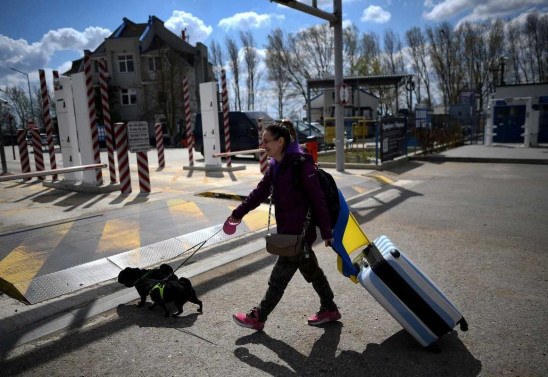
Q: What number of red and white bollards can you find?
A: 12